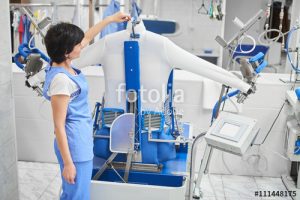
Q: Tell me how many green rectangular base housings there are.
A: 0